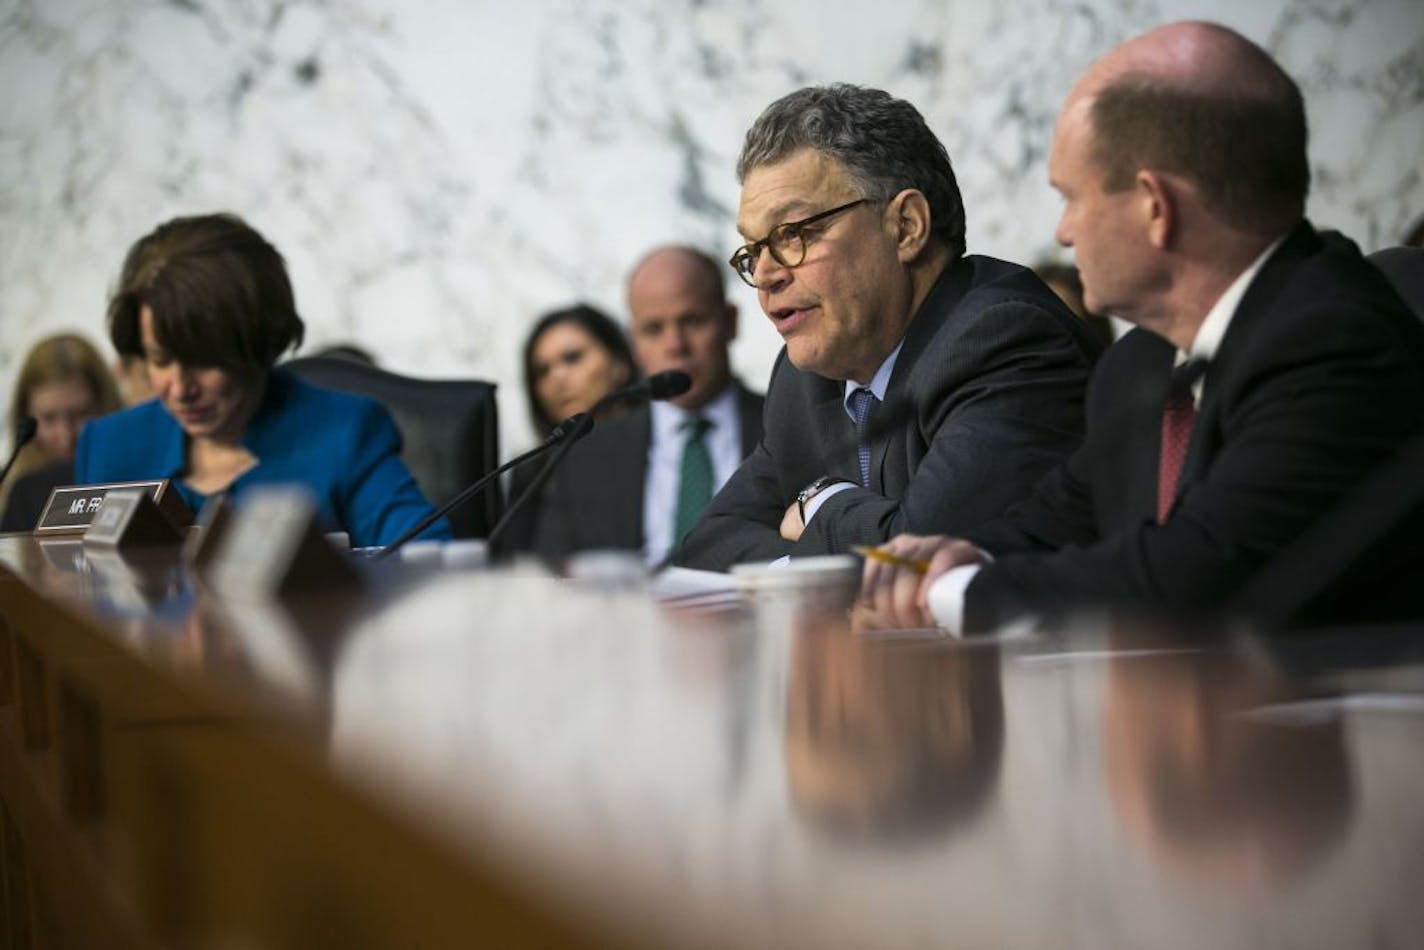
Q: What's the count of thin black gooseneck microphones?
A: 3